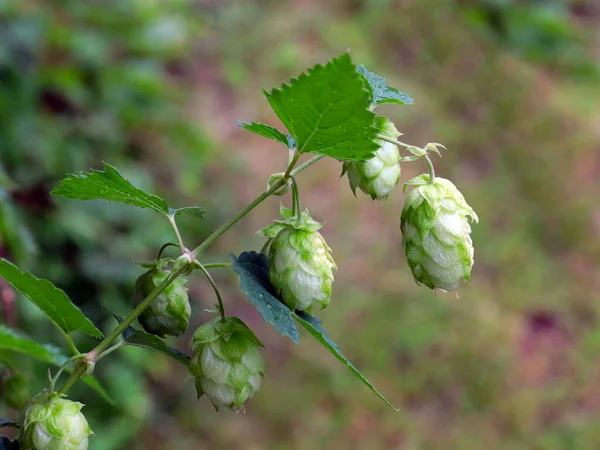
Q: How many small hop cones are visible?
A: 6